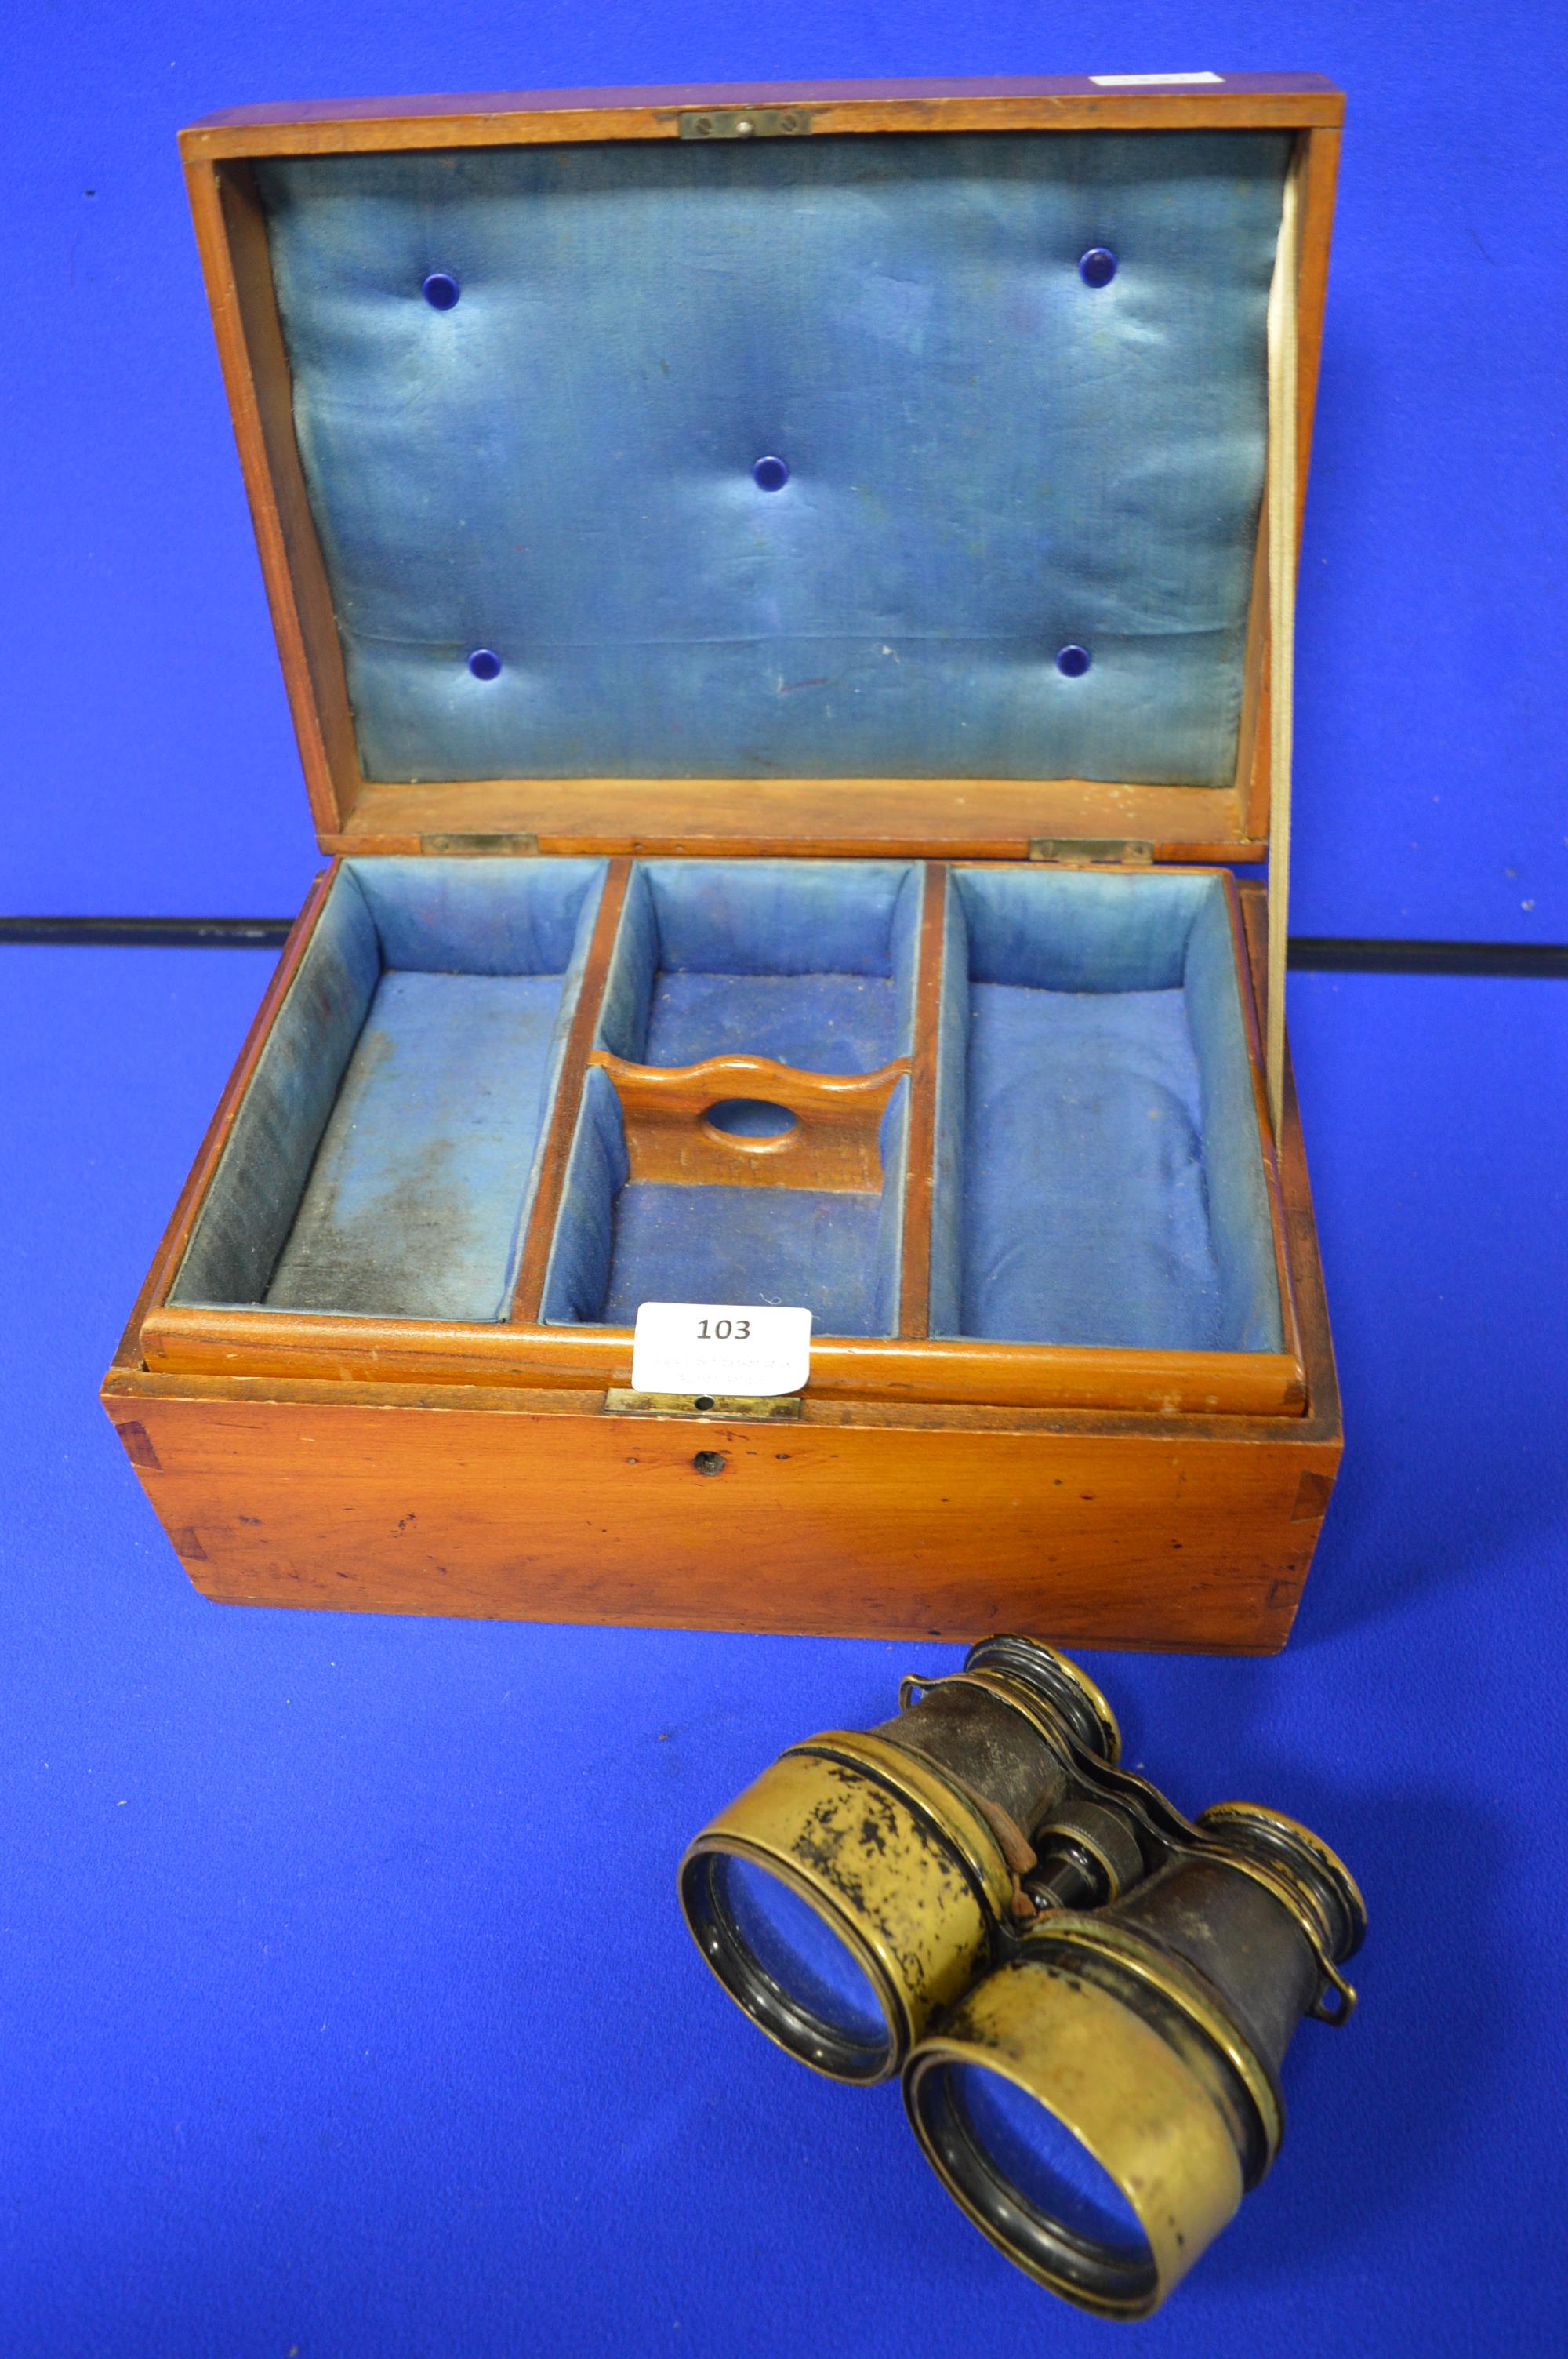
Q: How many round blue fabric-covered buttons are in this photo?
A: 5